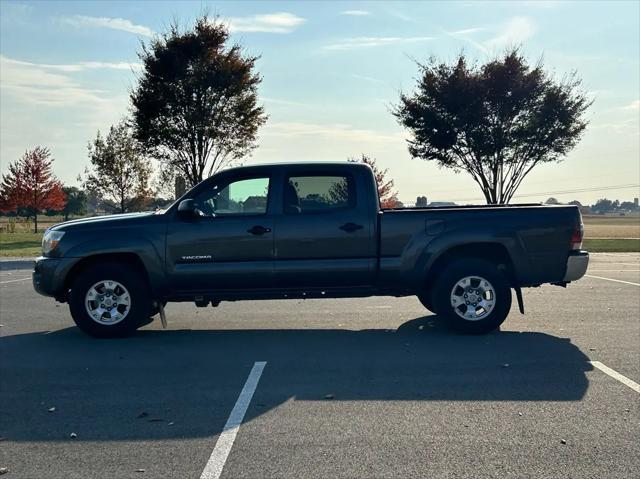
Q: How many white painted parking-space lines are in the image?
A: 4